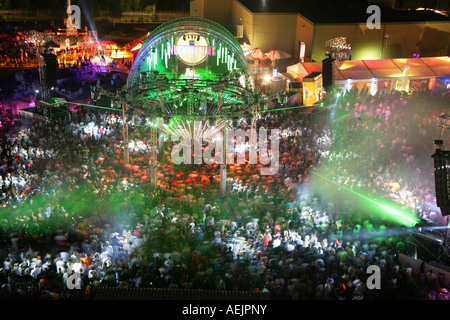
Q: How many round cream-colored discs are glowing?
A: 1